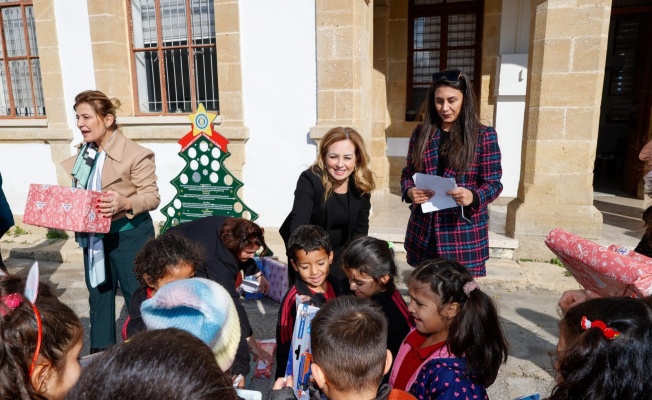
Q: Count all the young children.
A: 9